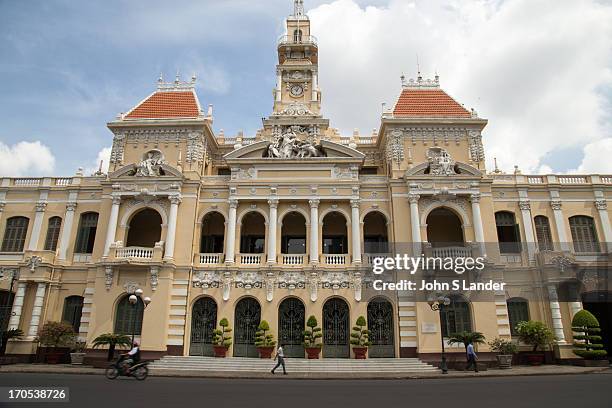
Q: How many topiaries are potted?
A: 4